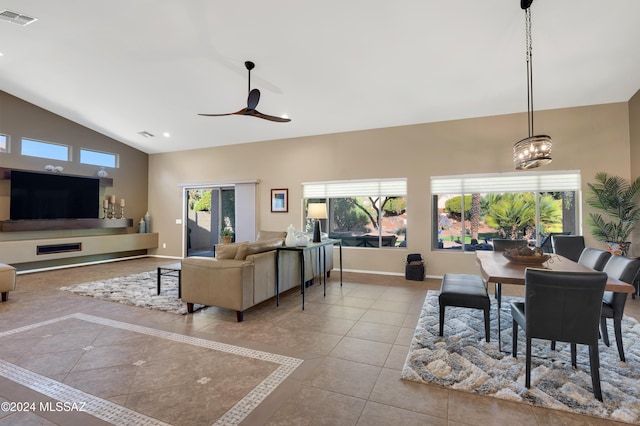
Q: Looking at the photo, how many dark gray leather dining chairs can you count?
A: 5